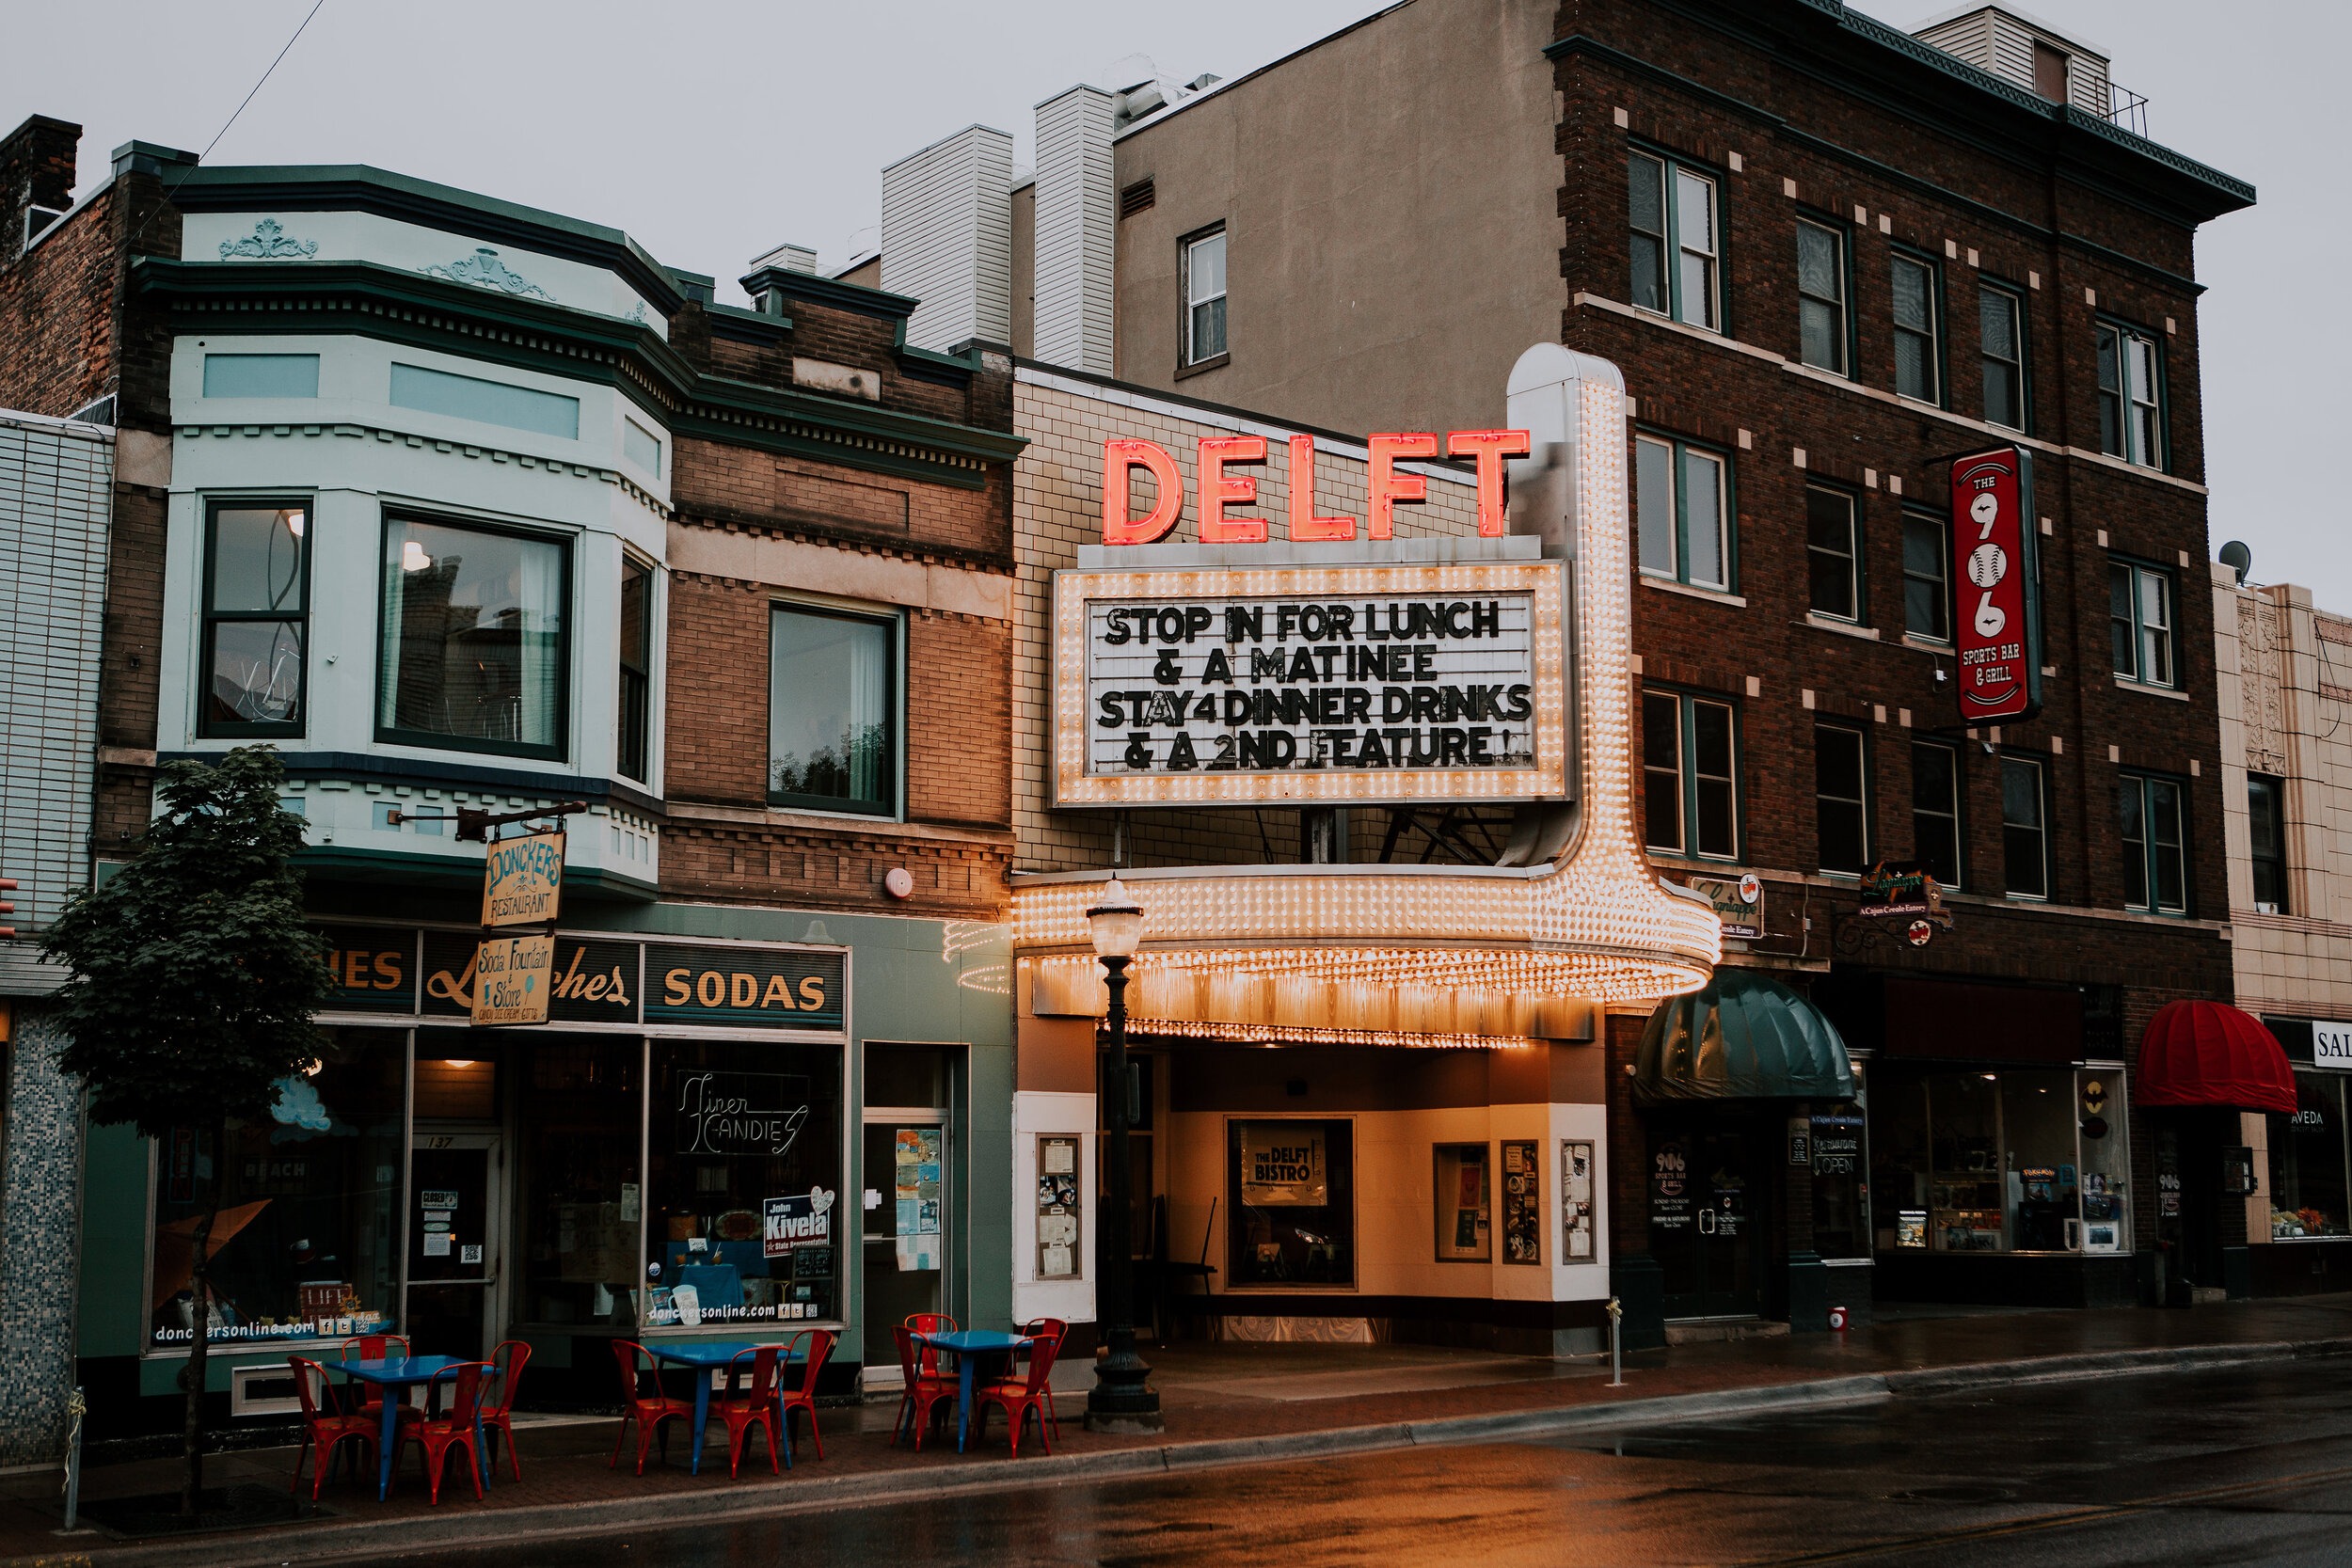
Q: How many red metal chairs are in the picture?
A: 11